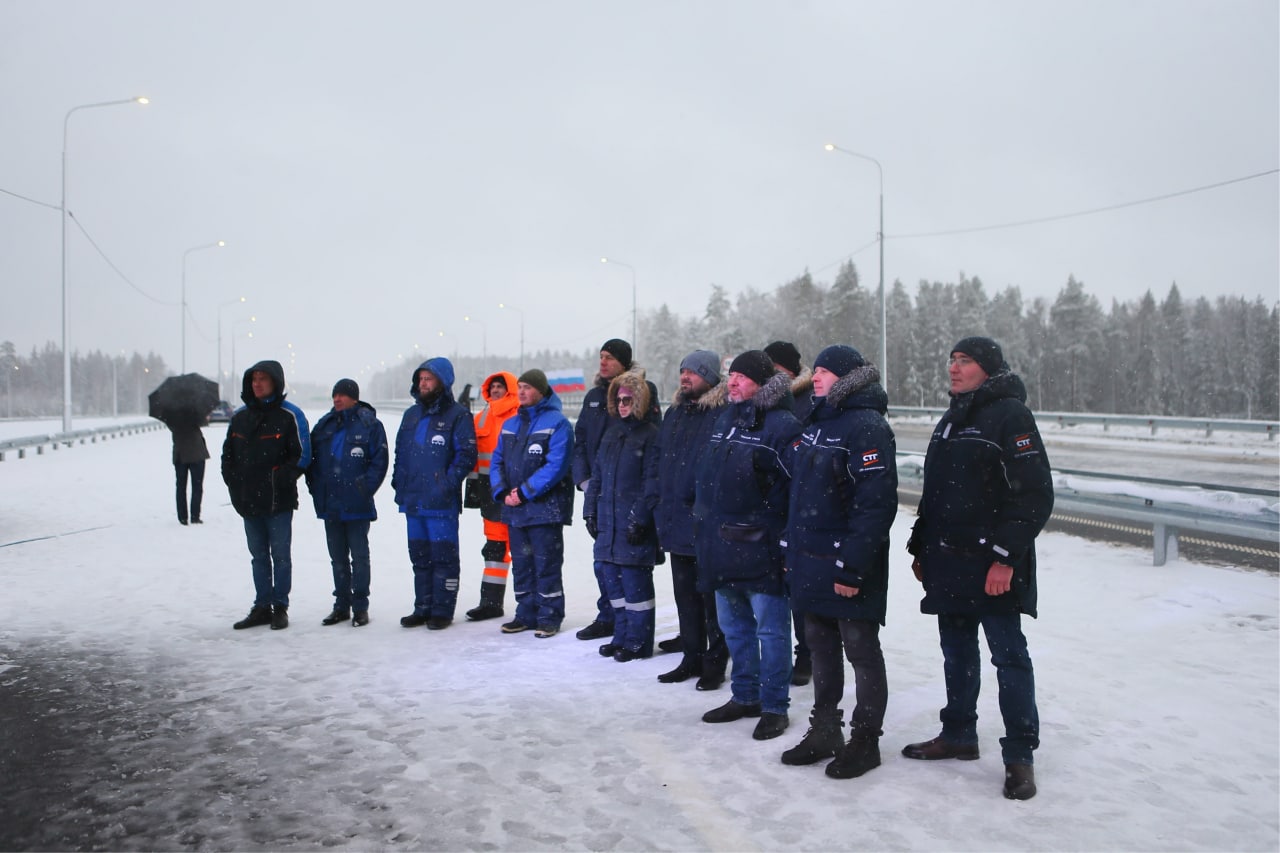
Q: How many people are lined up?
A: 12